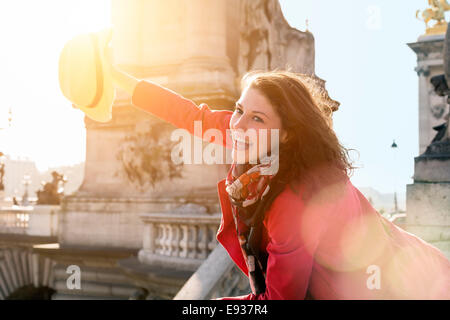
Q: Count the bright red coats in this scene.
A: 1